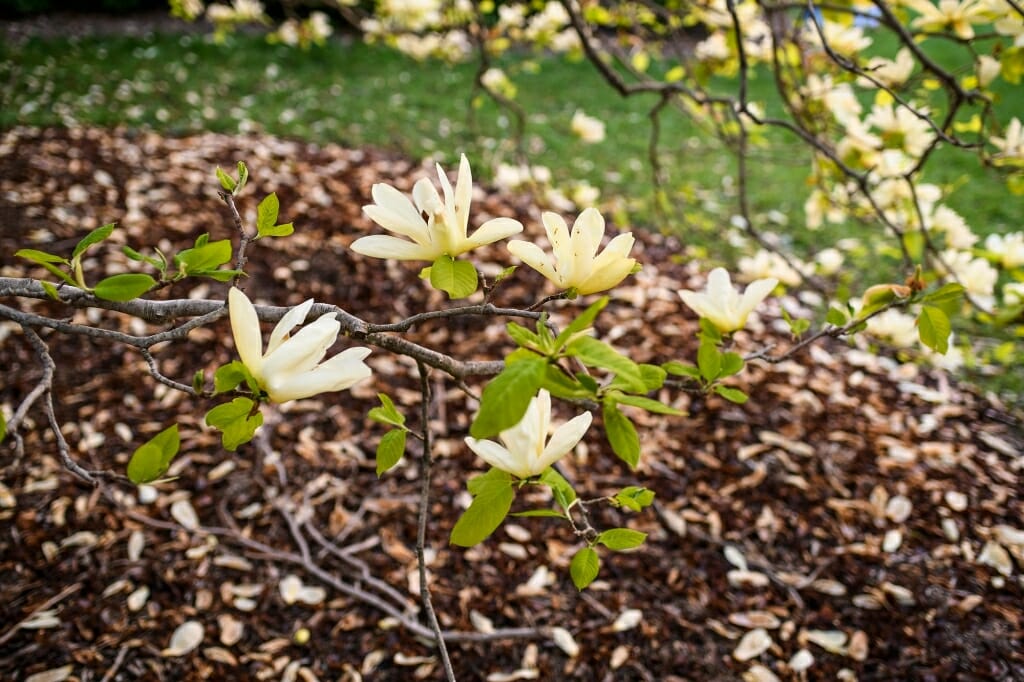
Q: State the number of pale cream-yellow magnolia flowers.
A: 5